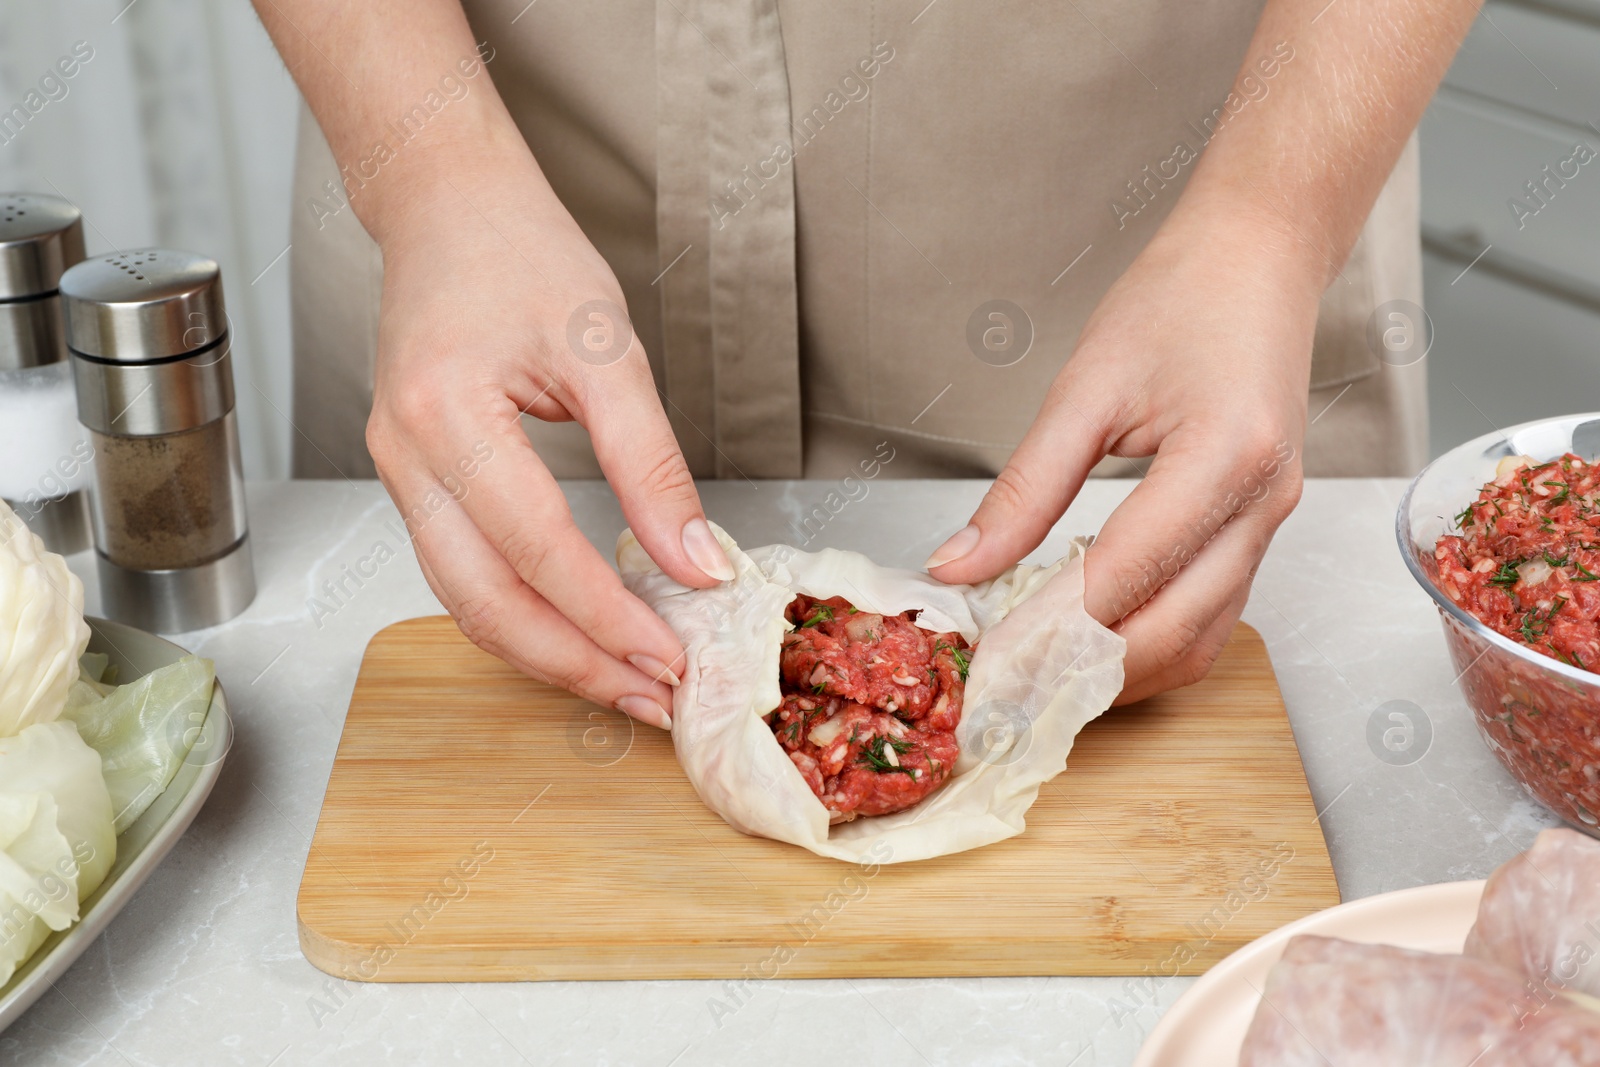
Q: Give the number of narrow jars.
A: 2